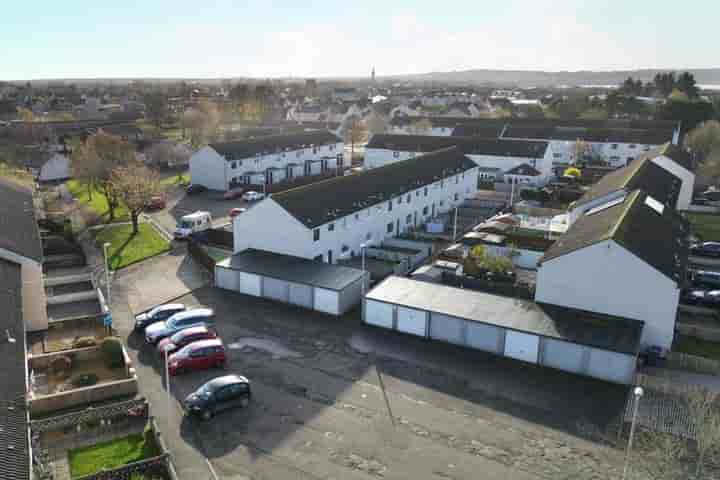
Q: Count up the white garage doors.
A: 5